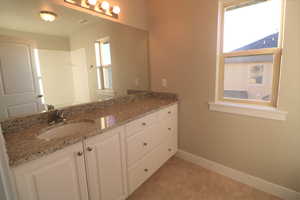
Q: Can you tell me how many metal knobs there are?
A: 8